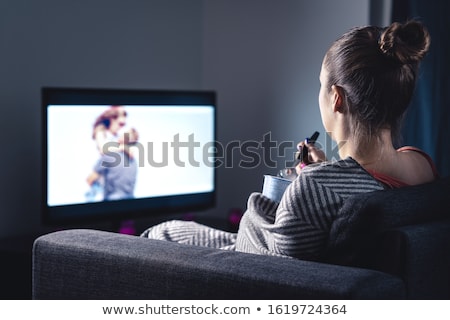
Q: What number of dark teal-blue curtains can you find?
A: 1